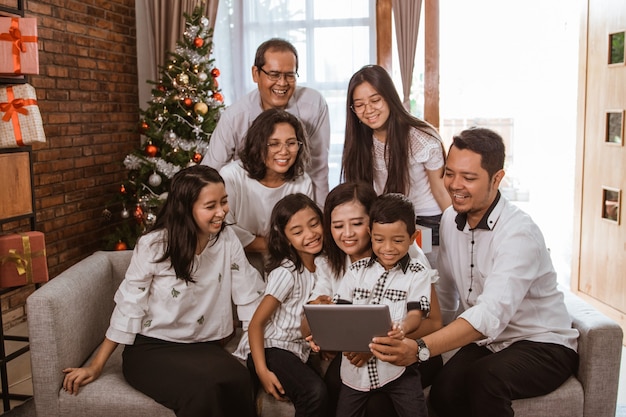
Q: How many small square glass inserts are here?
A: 3